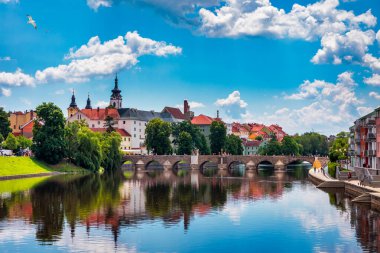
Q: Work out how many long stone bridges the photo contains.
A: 1